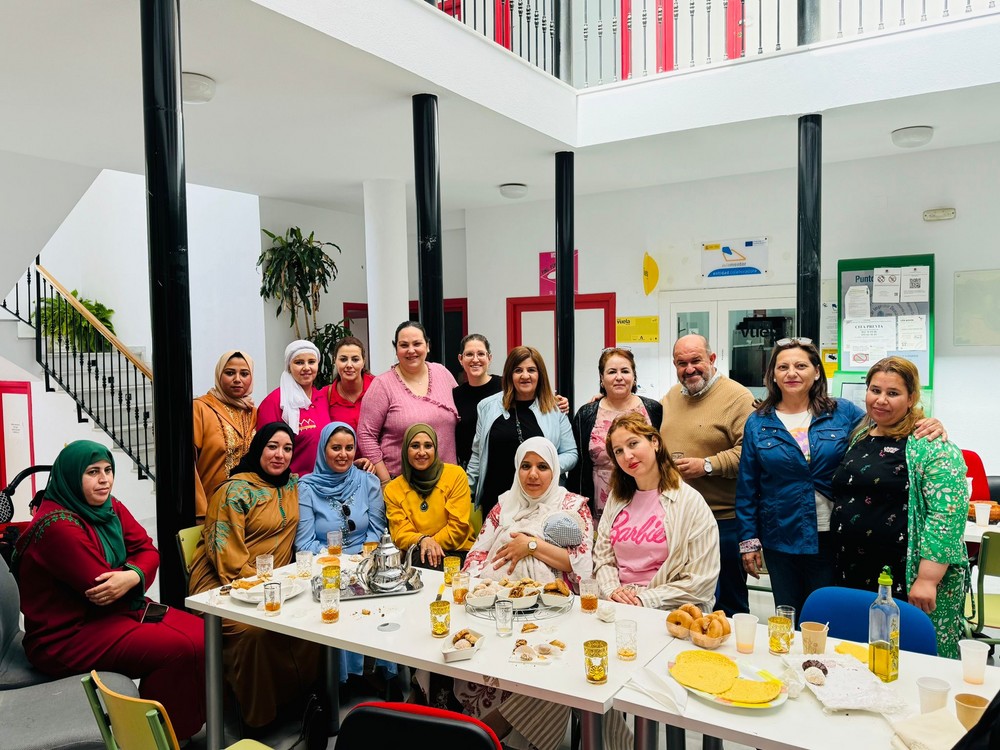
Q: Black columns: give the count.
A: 4